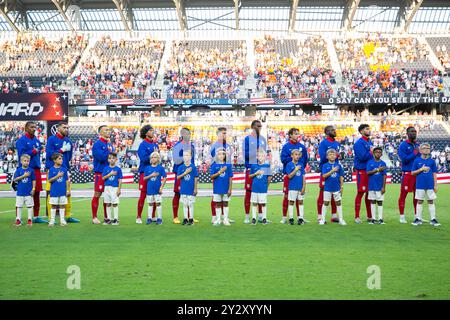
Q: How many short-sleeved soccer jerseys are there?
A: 11